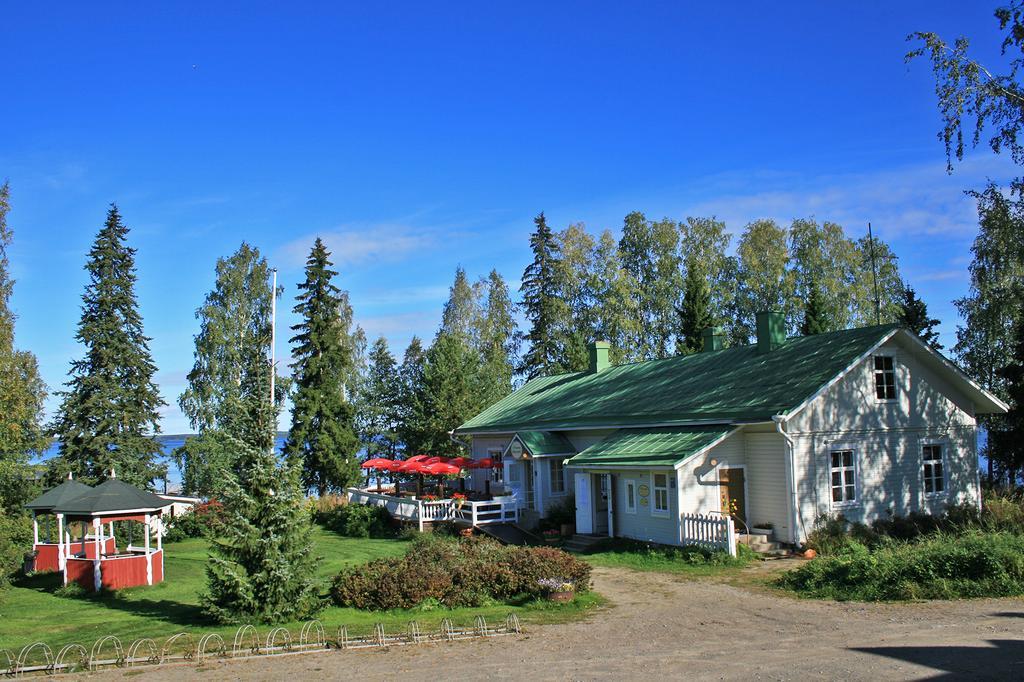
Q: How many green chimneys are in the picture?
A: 3